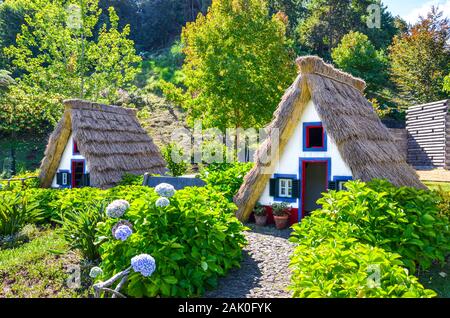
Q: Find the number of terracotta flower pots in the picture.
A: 2